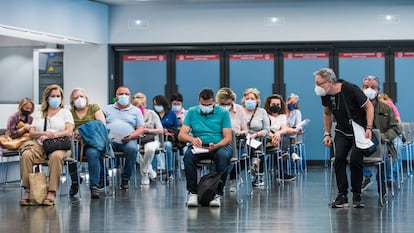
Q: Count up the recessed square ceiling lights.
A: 3